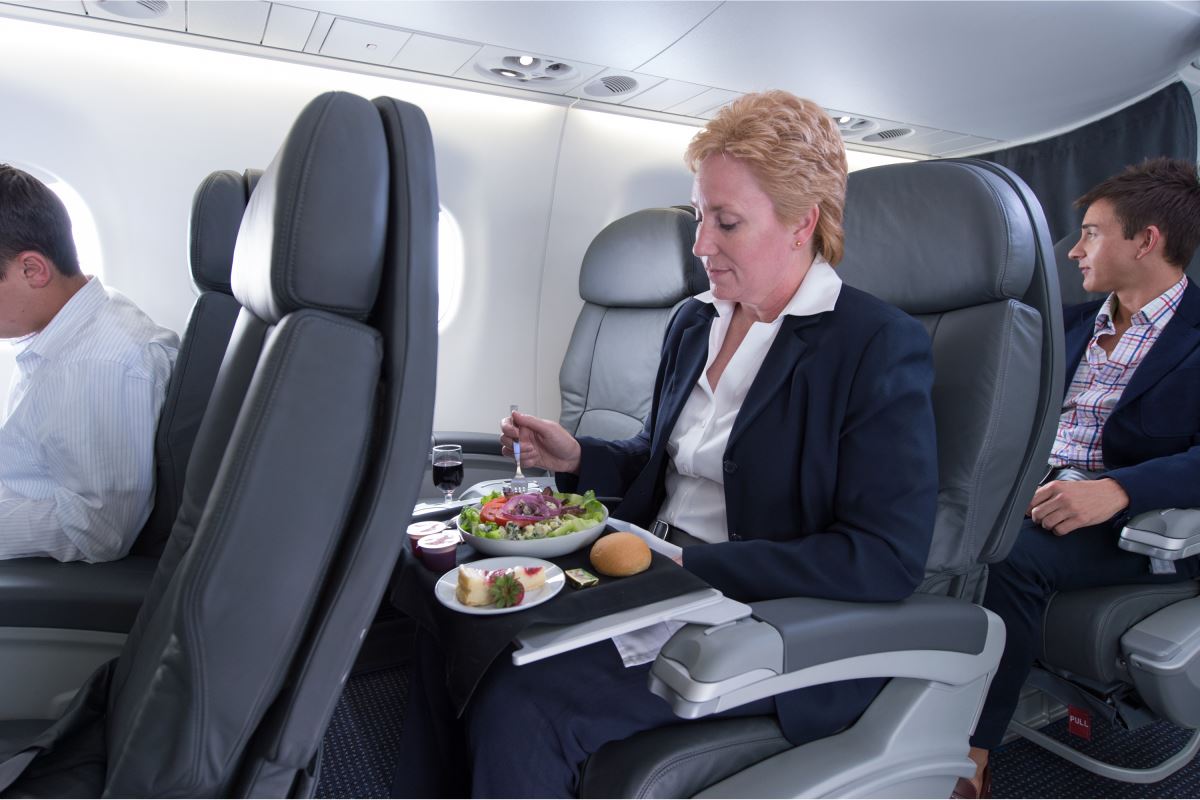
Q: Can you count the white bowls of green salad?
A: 1